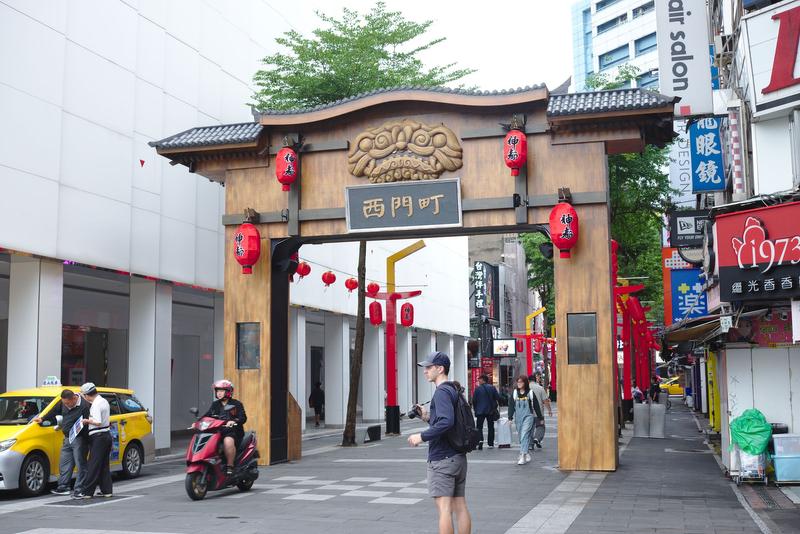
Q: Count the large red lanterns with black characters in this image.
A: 4